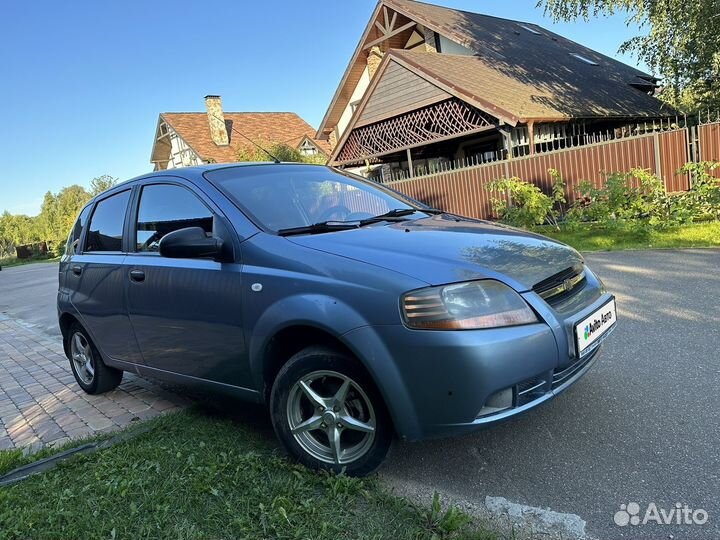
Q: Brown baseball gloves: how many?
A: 0